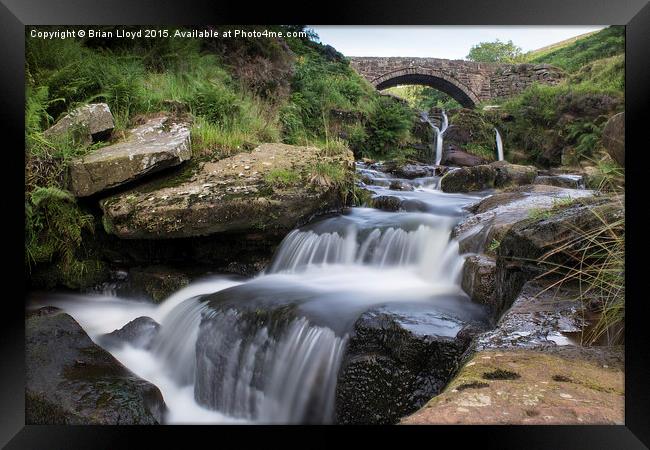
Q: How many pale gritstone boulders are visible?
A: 3